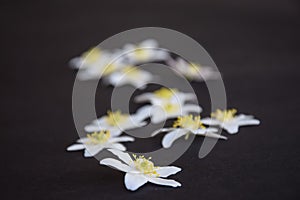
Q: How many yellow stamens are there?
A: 12